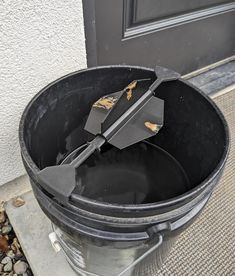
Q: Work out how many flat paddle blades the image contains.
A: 3